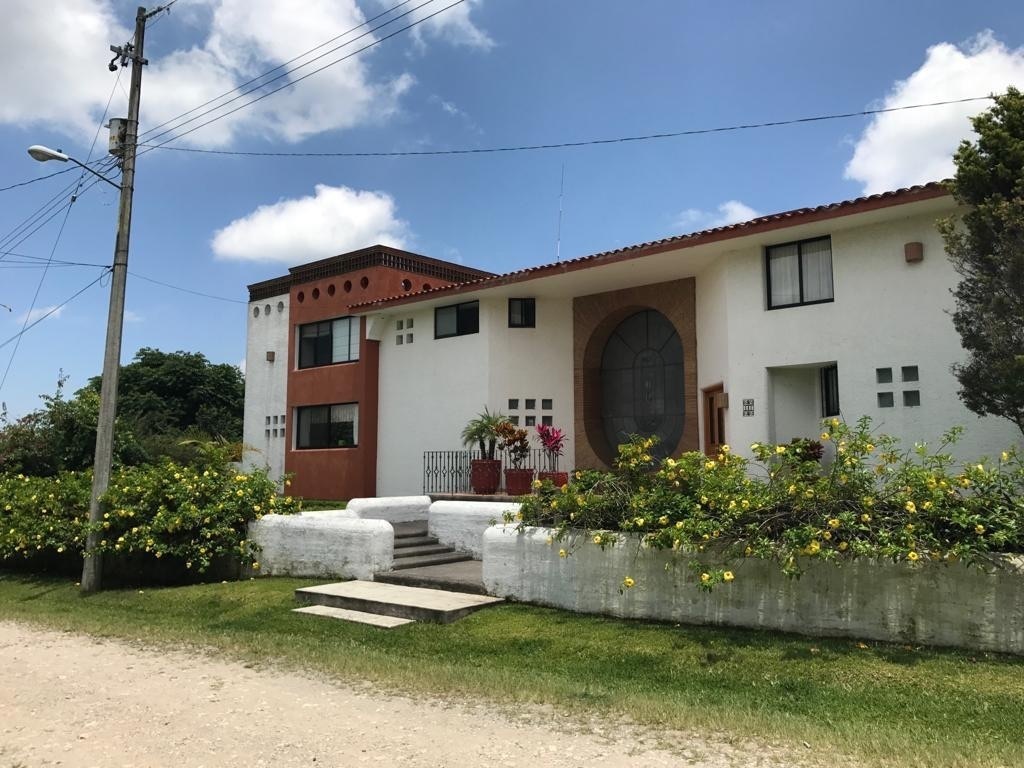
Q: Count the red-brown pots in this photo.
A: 3